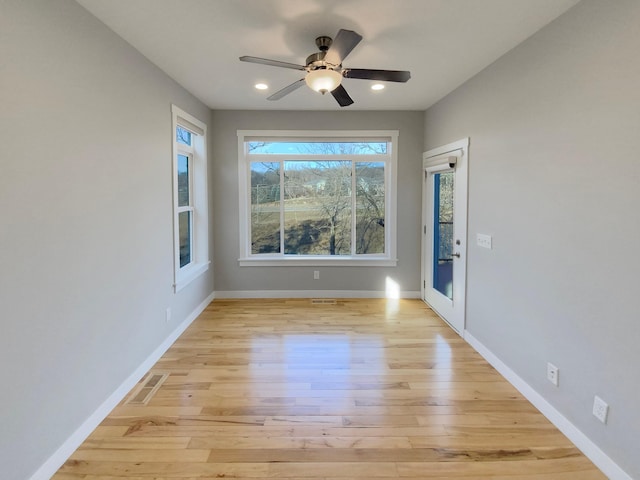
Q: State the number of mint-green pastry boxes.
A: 0